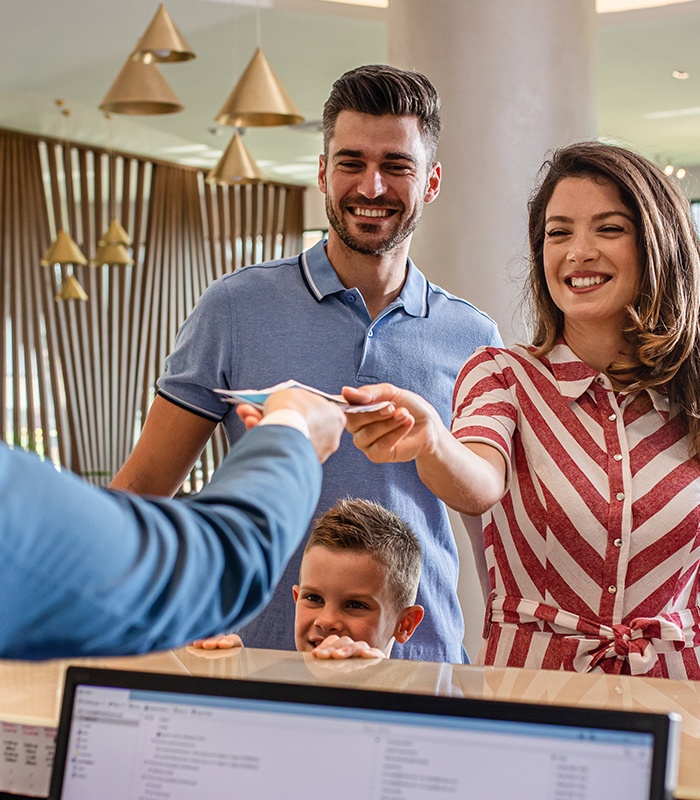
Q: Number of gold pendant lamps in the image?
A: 8